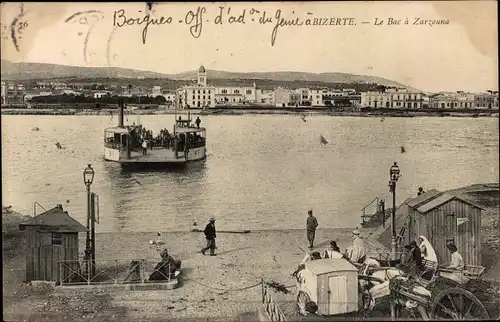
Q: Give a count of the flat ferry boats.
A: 1